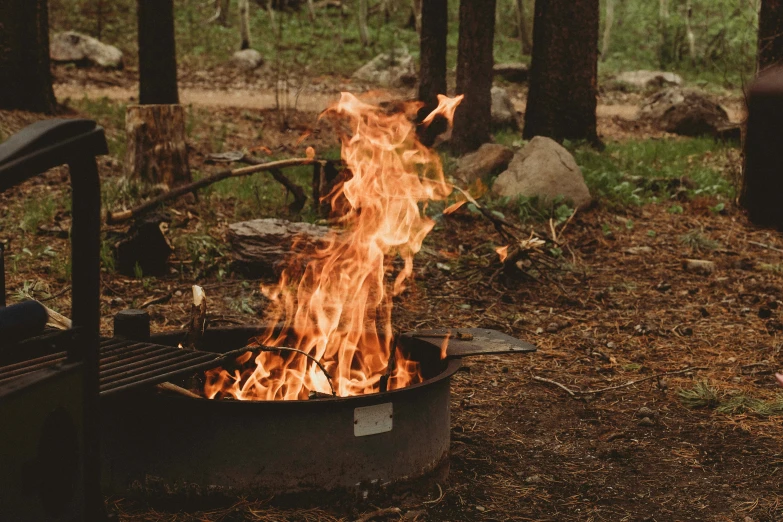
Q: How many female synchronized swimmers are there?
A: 0